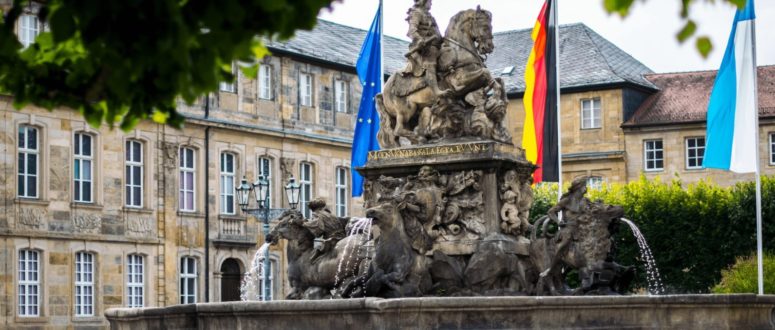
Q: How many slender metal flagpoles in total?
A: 3